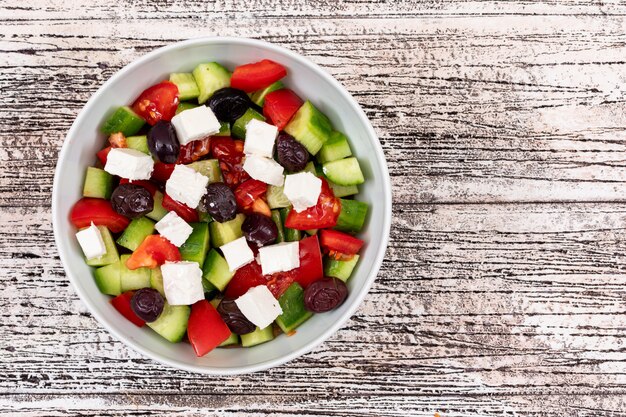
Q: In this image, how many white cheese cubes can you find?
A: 12